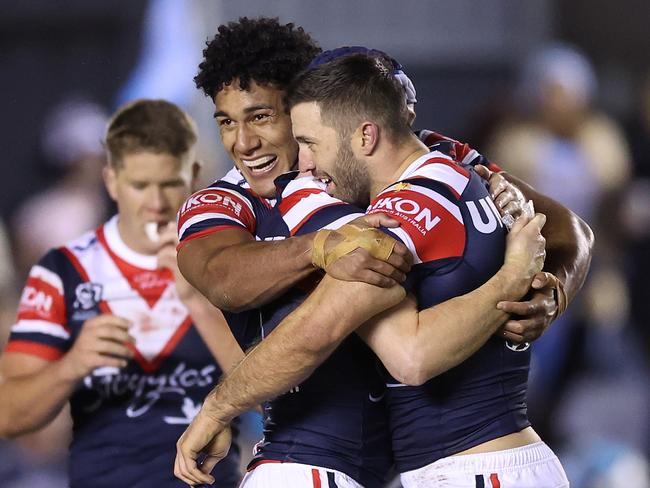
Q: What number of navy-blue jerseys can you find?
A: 4